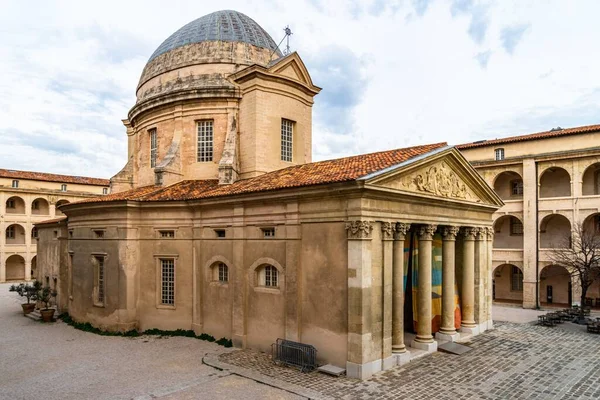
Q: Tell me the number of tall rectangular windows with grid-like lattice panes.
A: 5